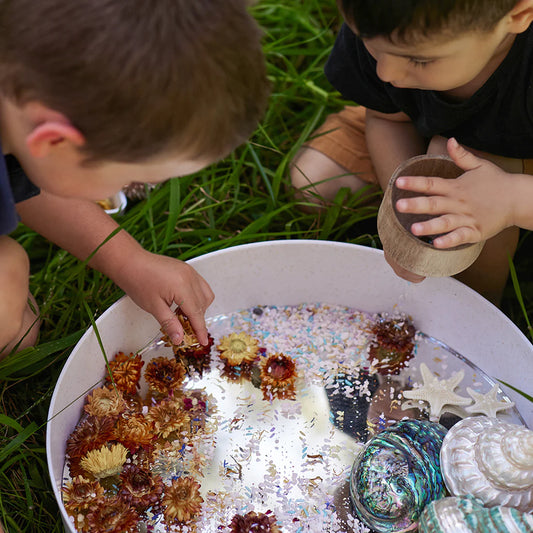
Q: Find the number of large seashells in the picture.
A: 3